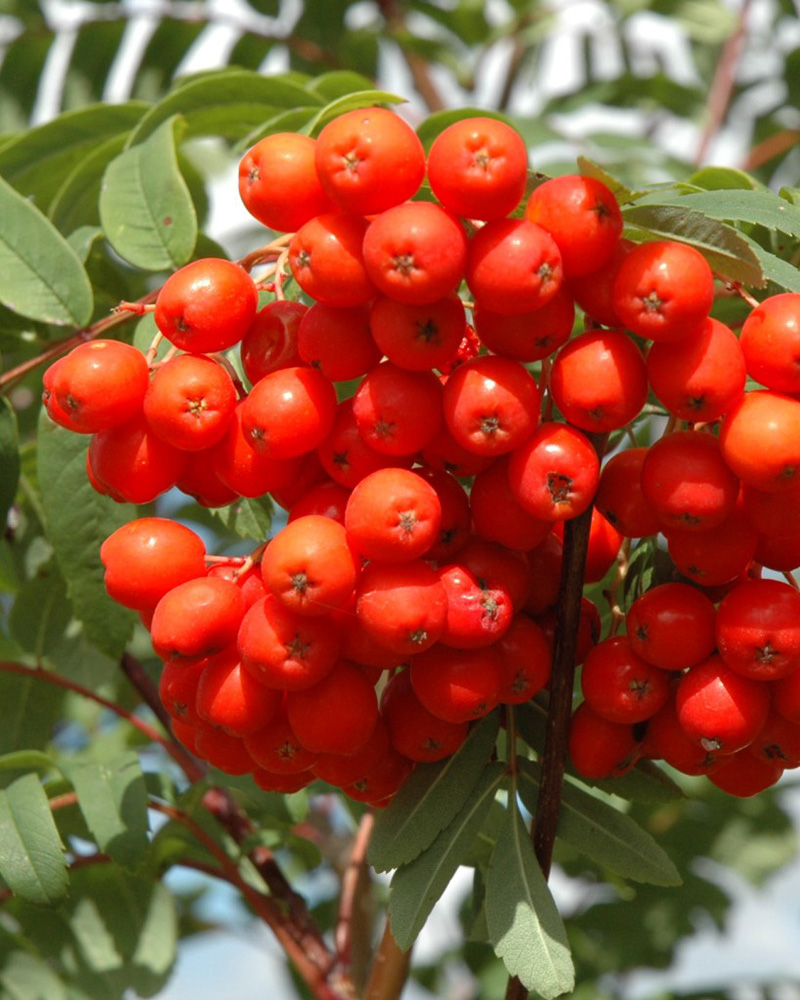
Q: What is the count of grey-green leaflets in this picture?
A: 5